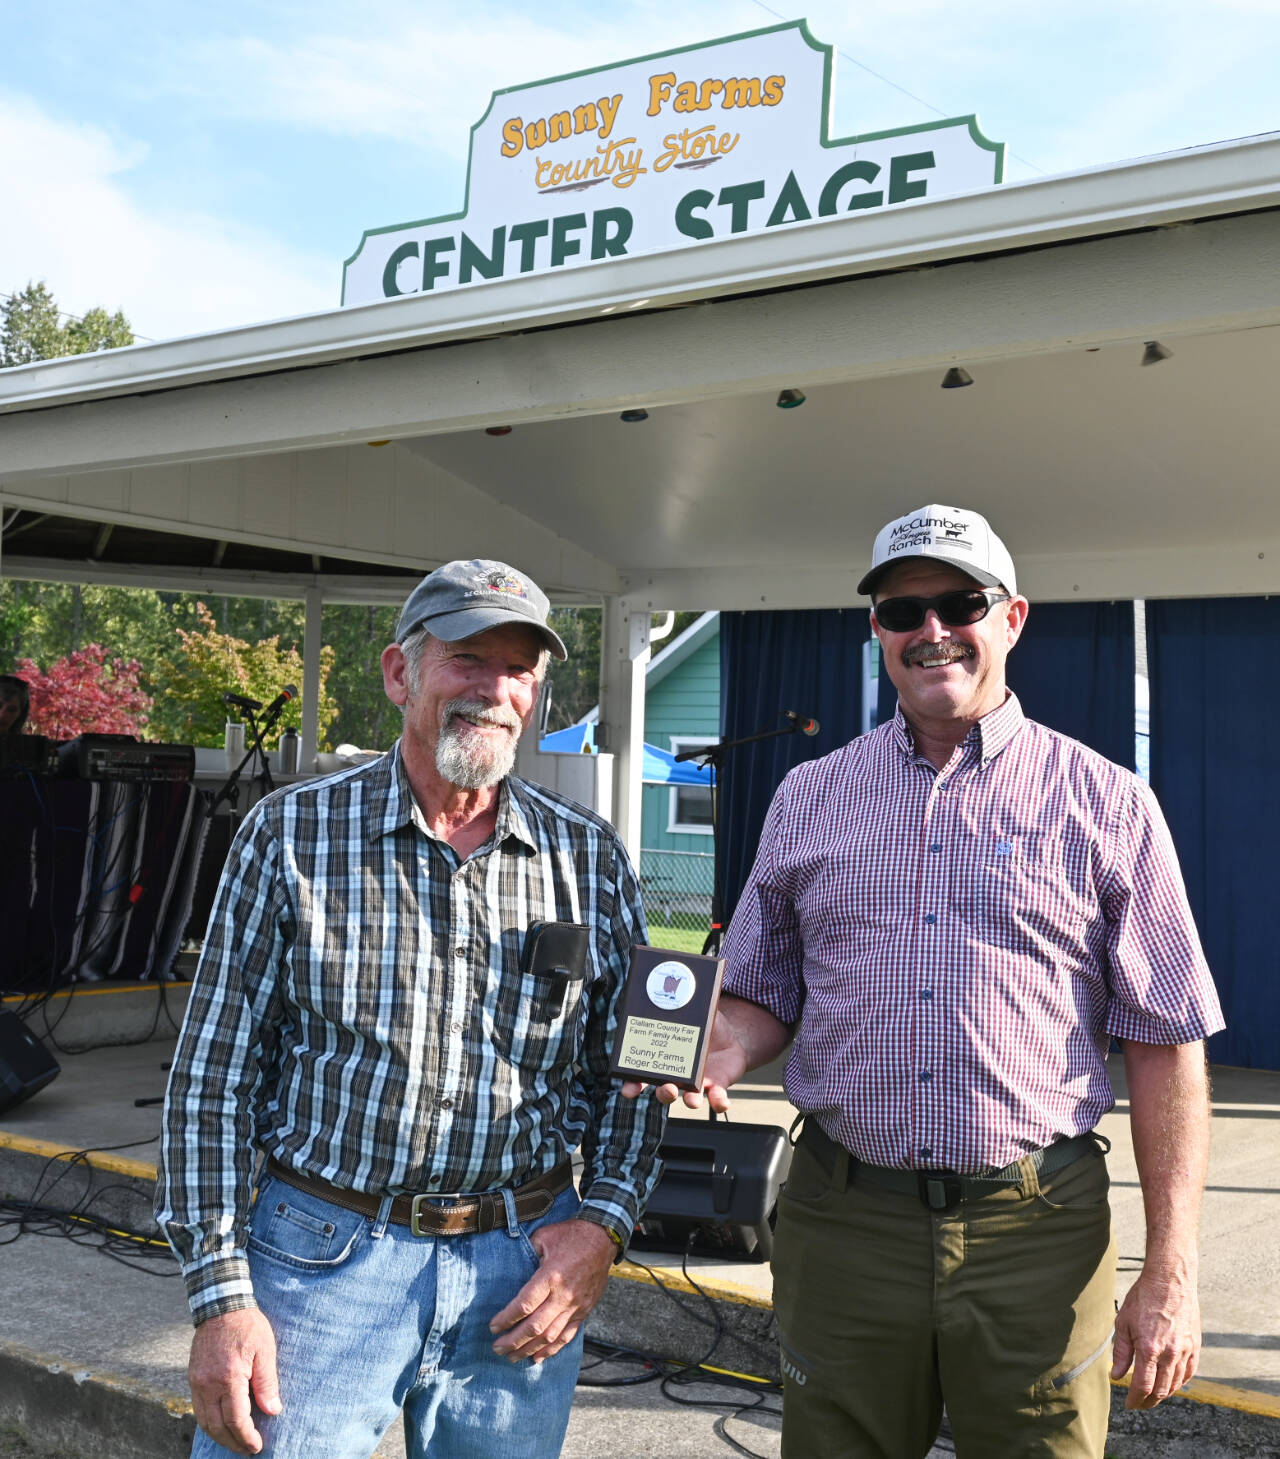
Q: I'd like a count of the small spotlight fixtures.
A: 6